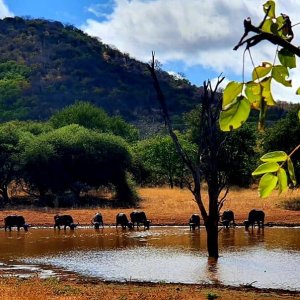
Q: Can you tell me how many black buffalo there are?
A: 8